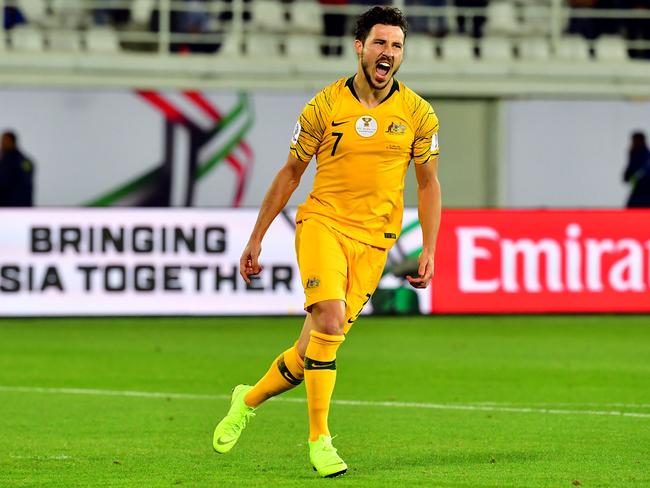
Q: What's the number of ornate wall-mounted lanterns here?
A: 0